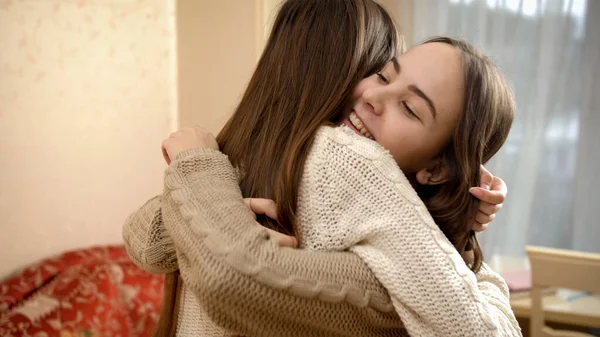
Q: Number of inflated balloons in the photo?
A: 0